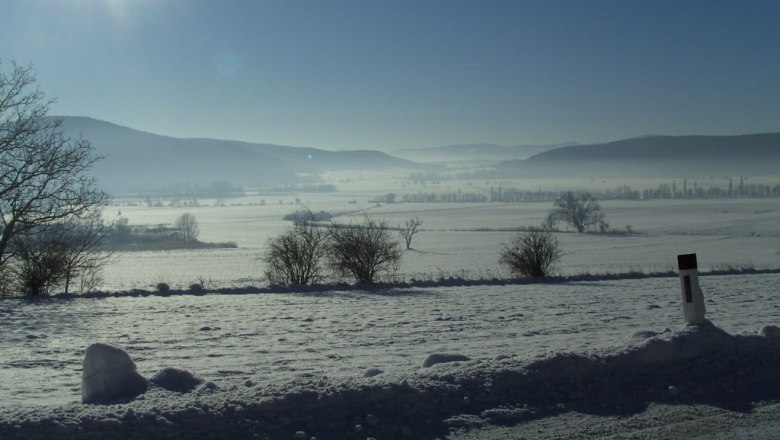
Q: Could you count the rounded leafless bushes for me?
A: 3